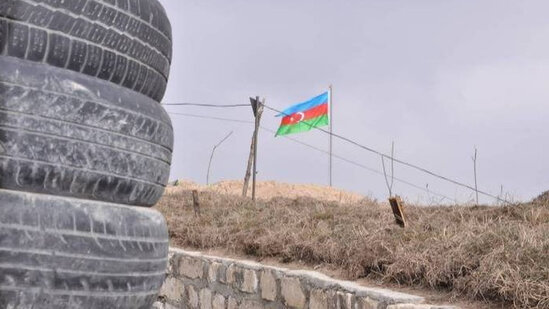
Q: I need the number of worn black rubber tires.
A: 3